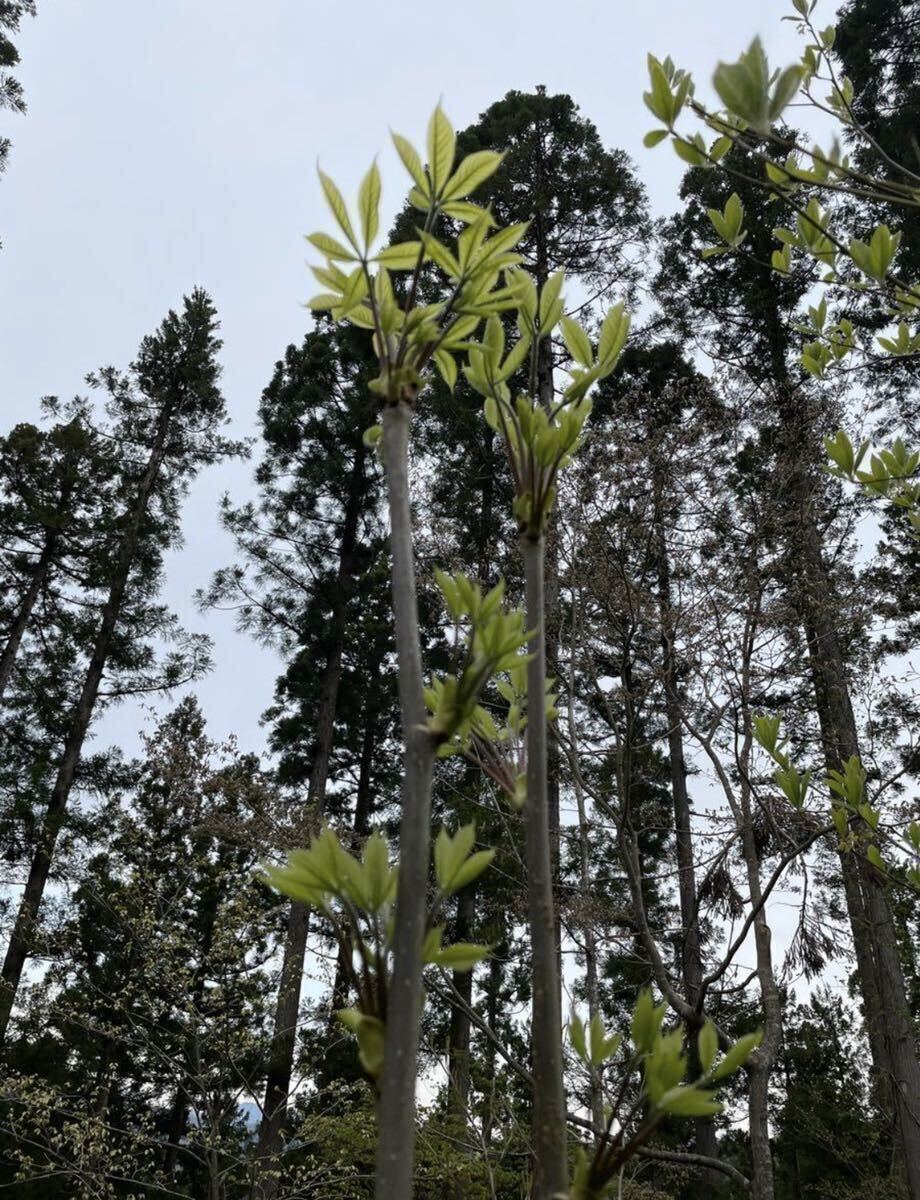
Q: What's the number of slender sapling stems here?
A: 2